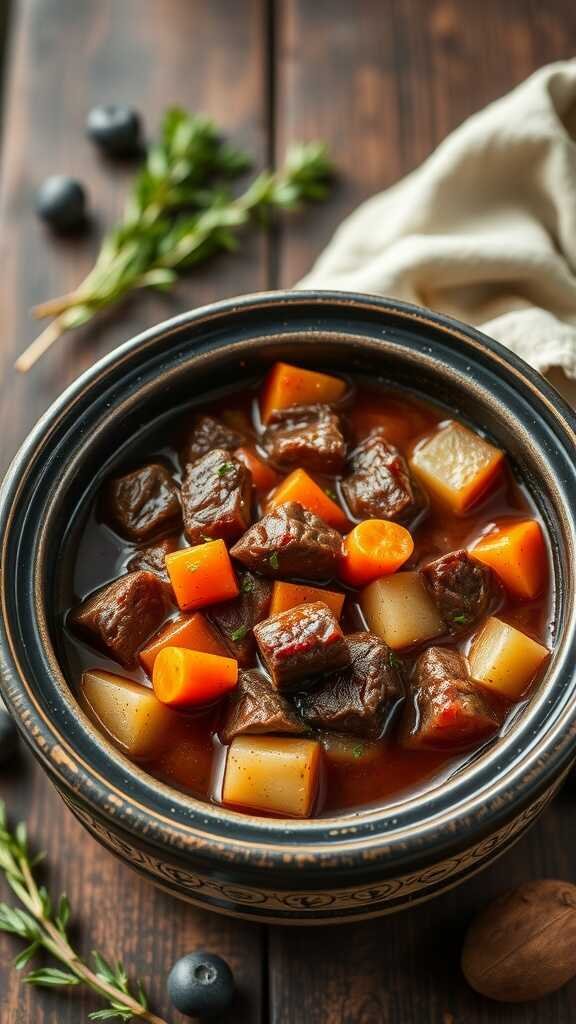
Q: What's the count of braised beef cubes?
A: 14